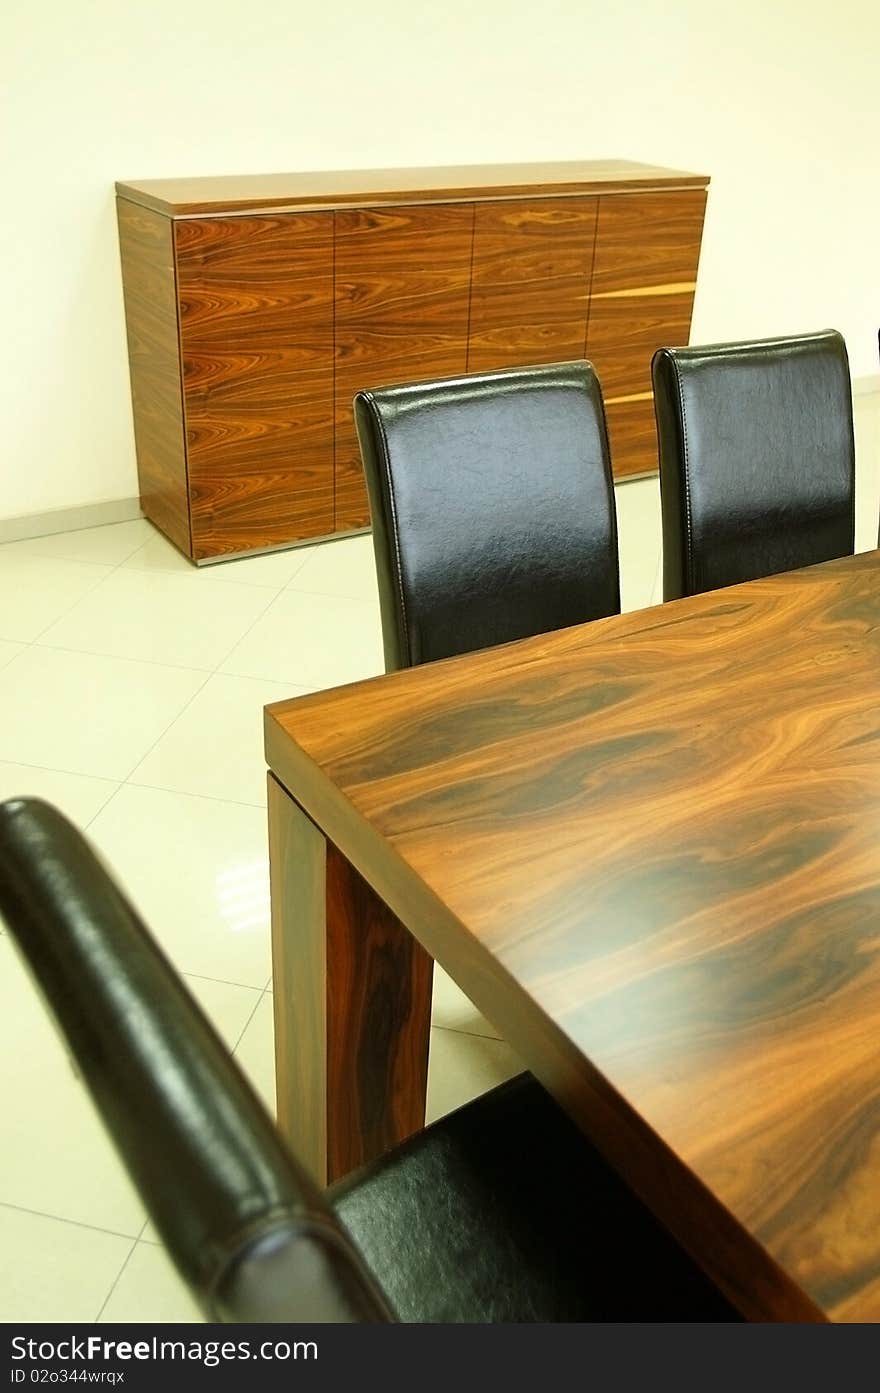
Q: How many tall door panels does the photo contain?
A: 4